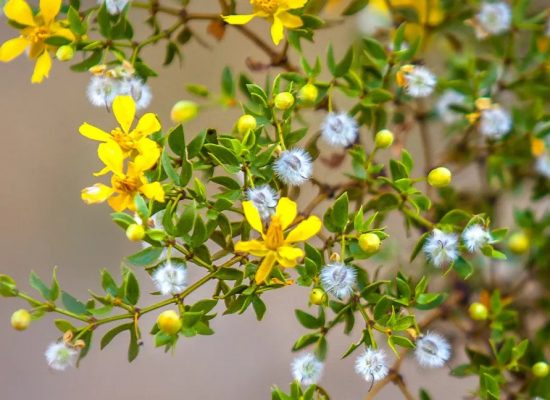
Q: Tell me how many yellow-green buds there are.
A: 15